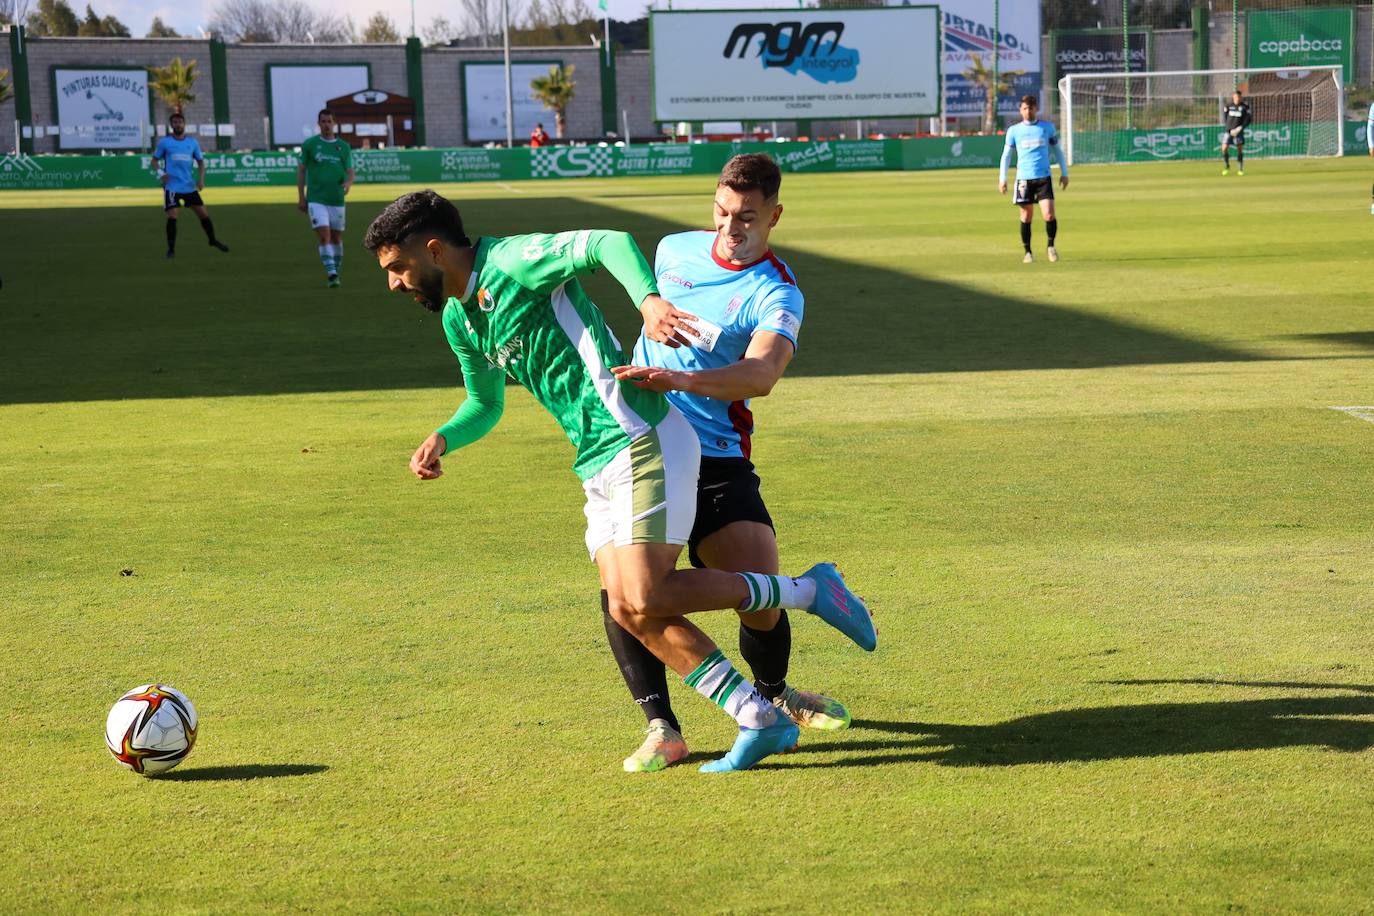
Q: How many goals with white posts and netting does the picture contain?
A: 1